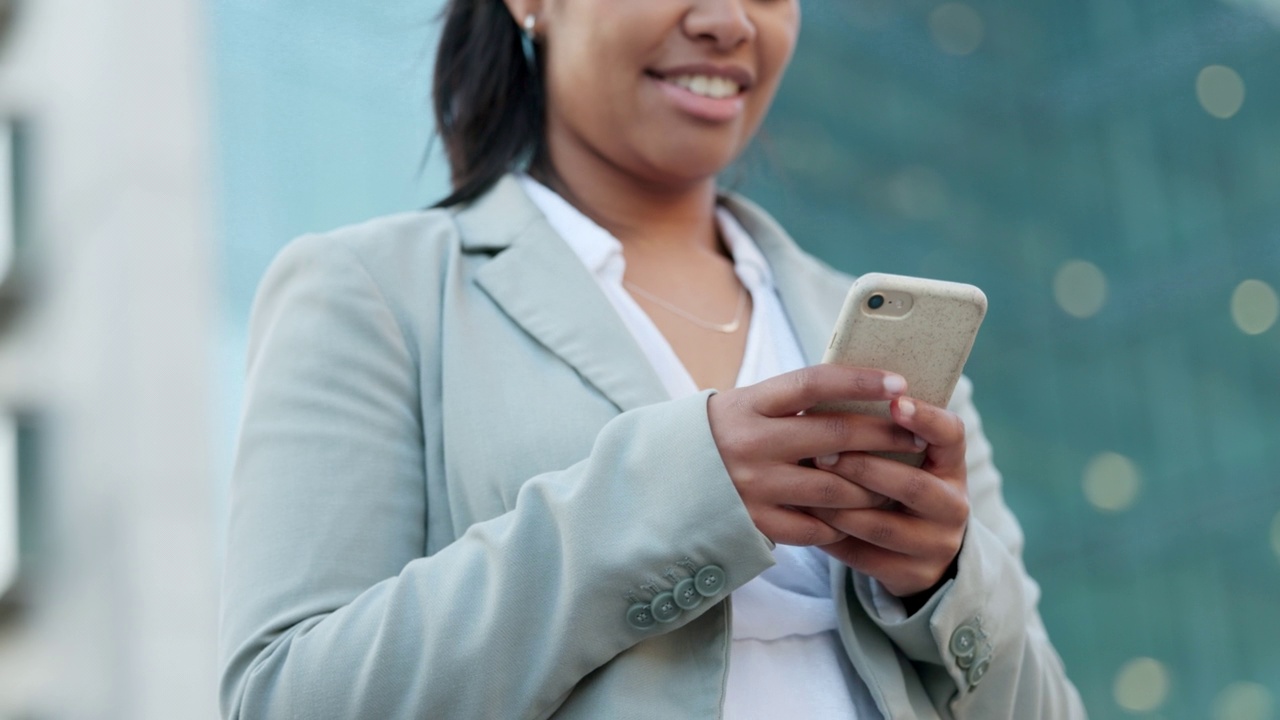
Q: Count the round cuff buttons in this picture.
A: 7